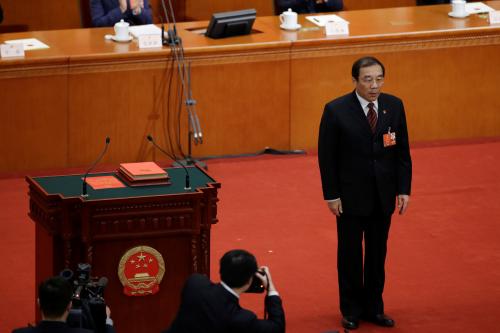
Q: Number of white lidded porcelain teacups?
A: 3